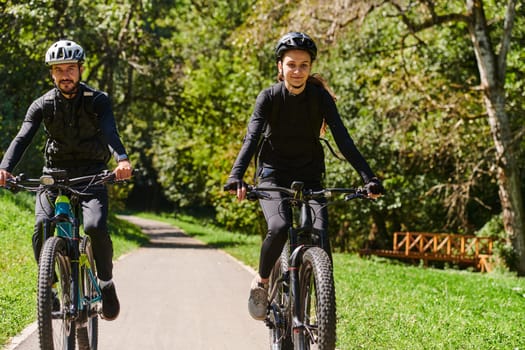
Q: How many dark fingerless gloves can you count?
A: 2